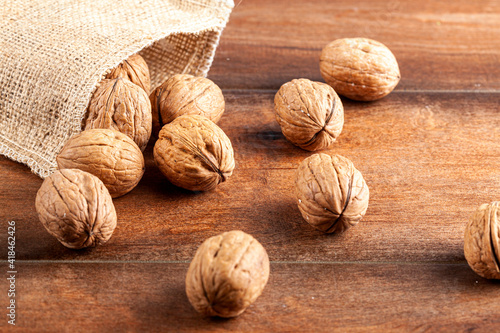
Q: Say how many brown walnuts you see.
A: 11